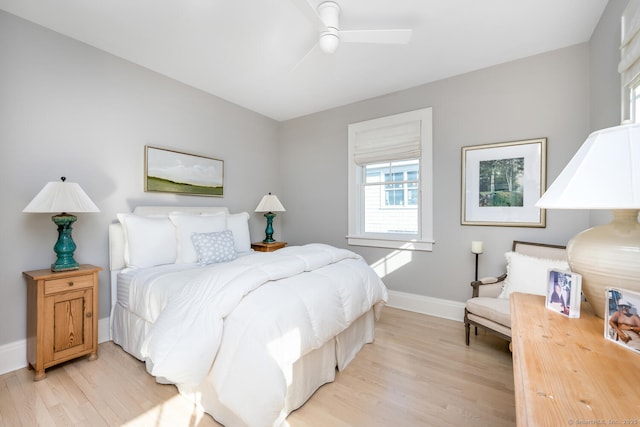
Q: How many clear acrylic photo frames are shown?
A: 2